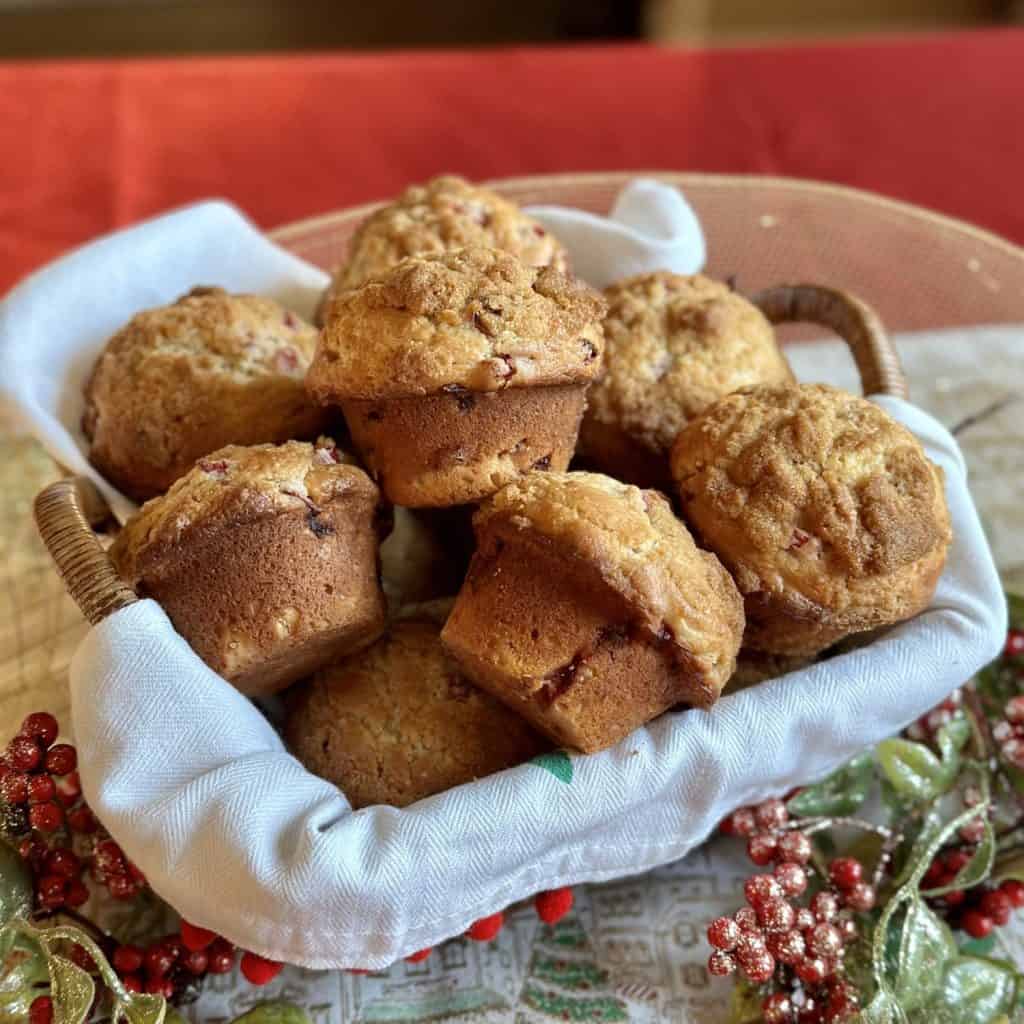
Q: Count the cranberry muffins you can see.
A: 8